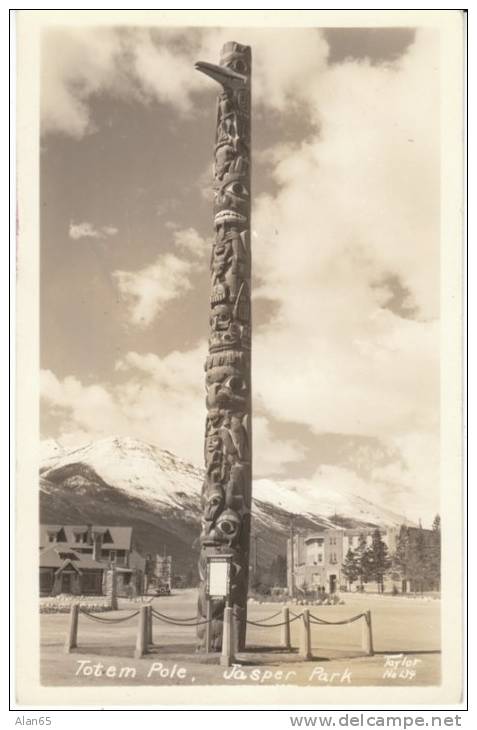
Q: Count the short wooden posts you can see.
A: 7